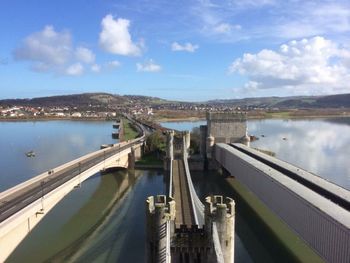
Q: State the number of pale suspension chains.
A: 2